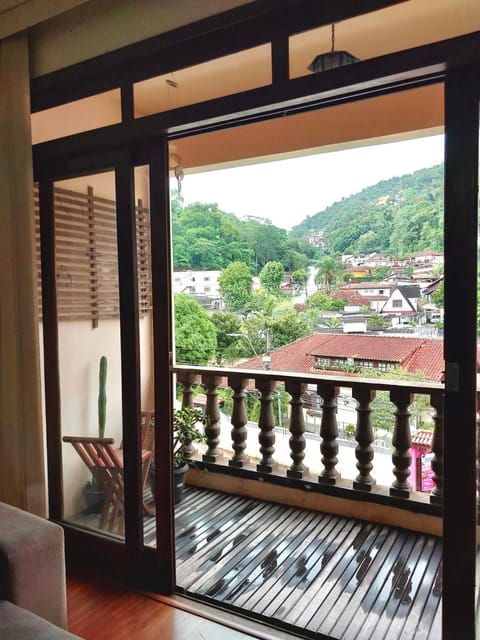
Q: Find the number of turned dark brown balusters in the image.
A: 9